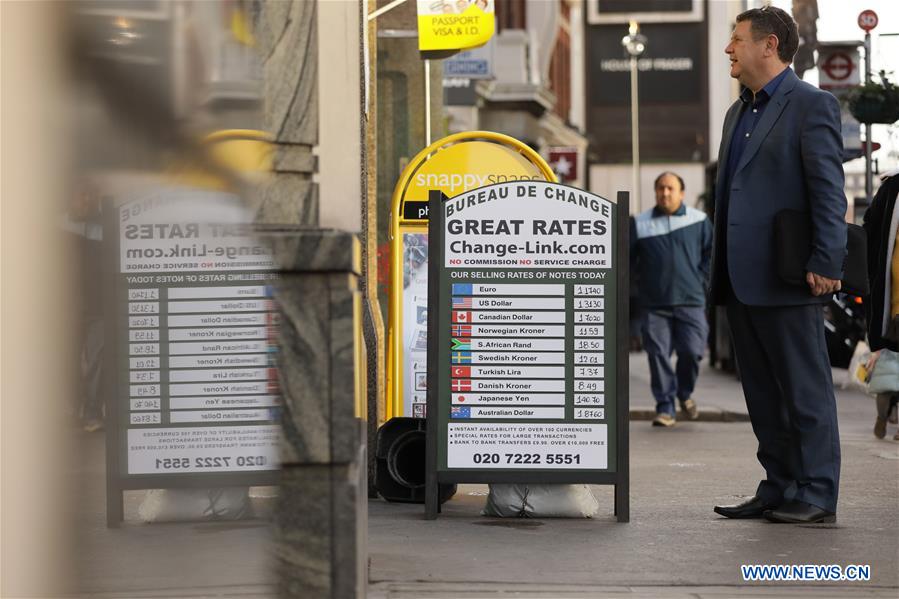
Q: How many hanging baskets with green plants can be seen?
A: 1